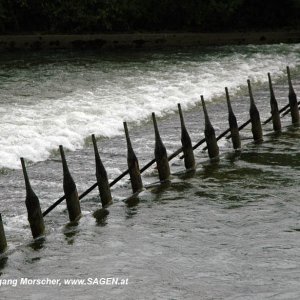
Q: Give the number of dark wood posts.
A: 12